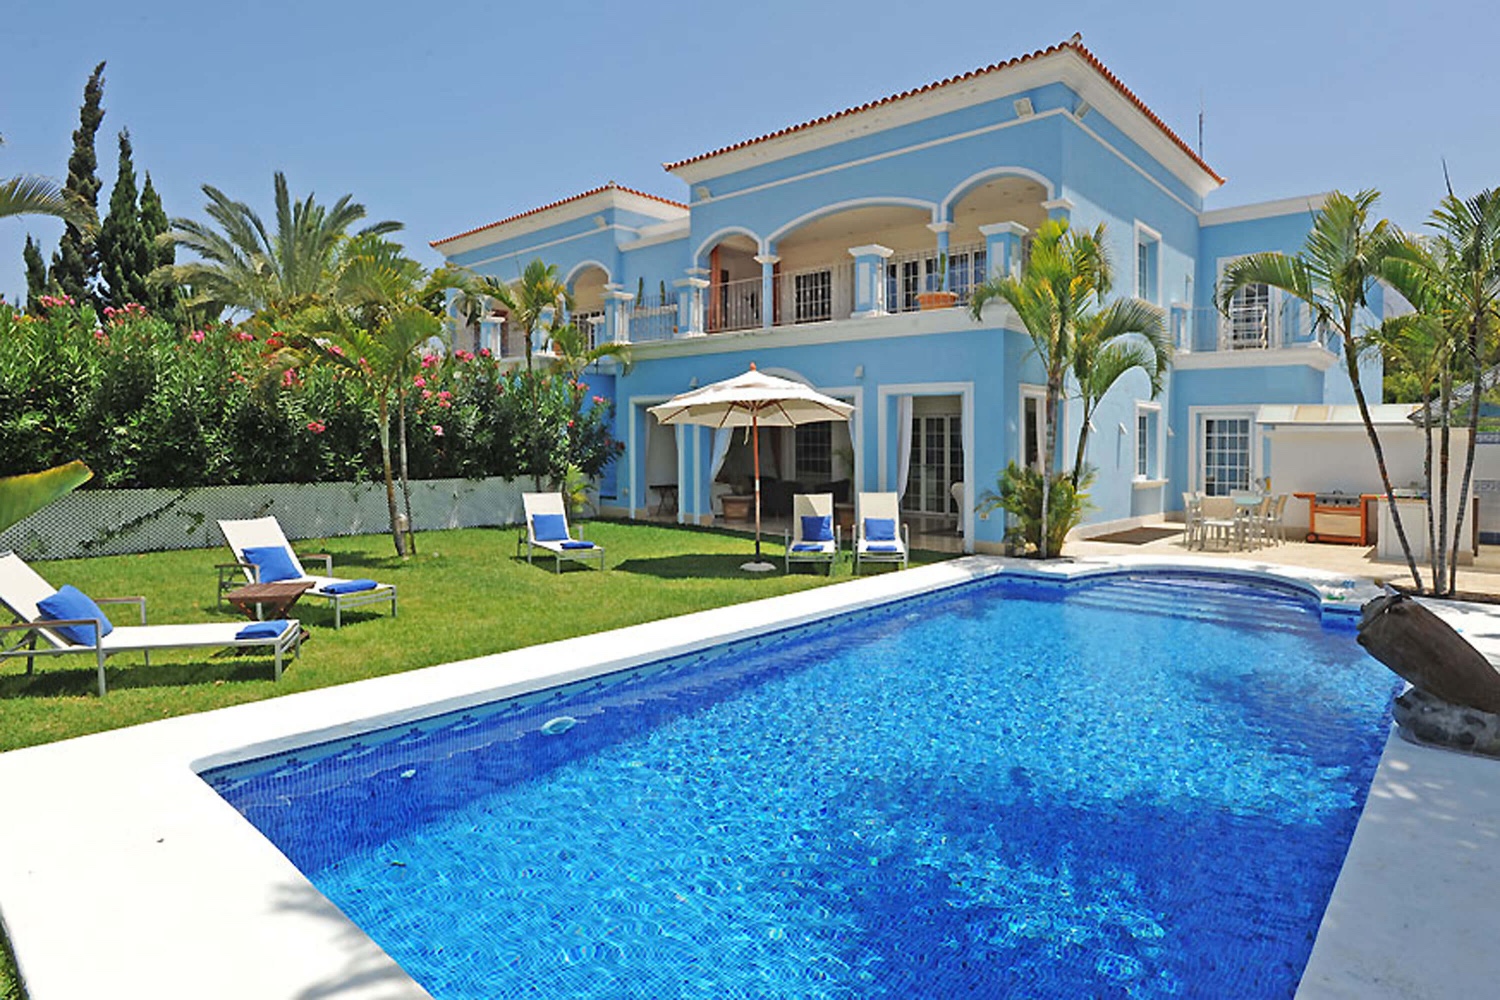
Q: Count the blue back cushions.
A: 5